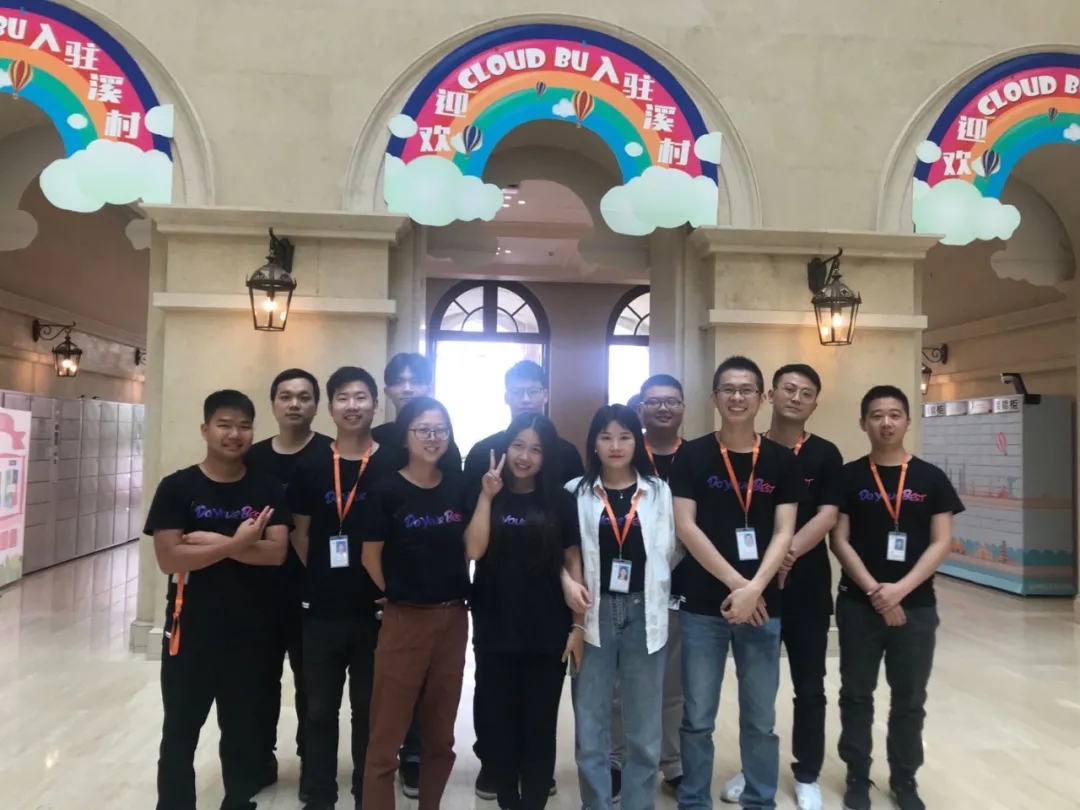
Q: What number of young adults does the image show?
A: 12